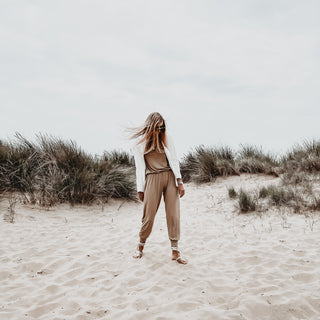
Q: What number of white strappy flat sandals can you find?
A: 2